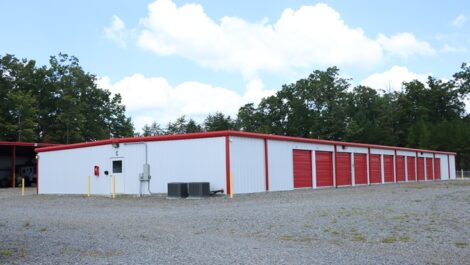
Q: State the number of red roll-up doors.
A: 11